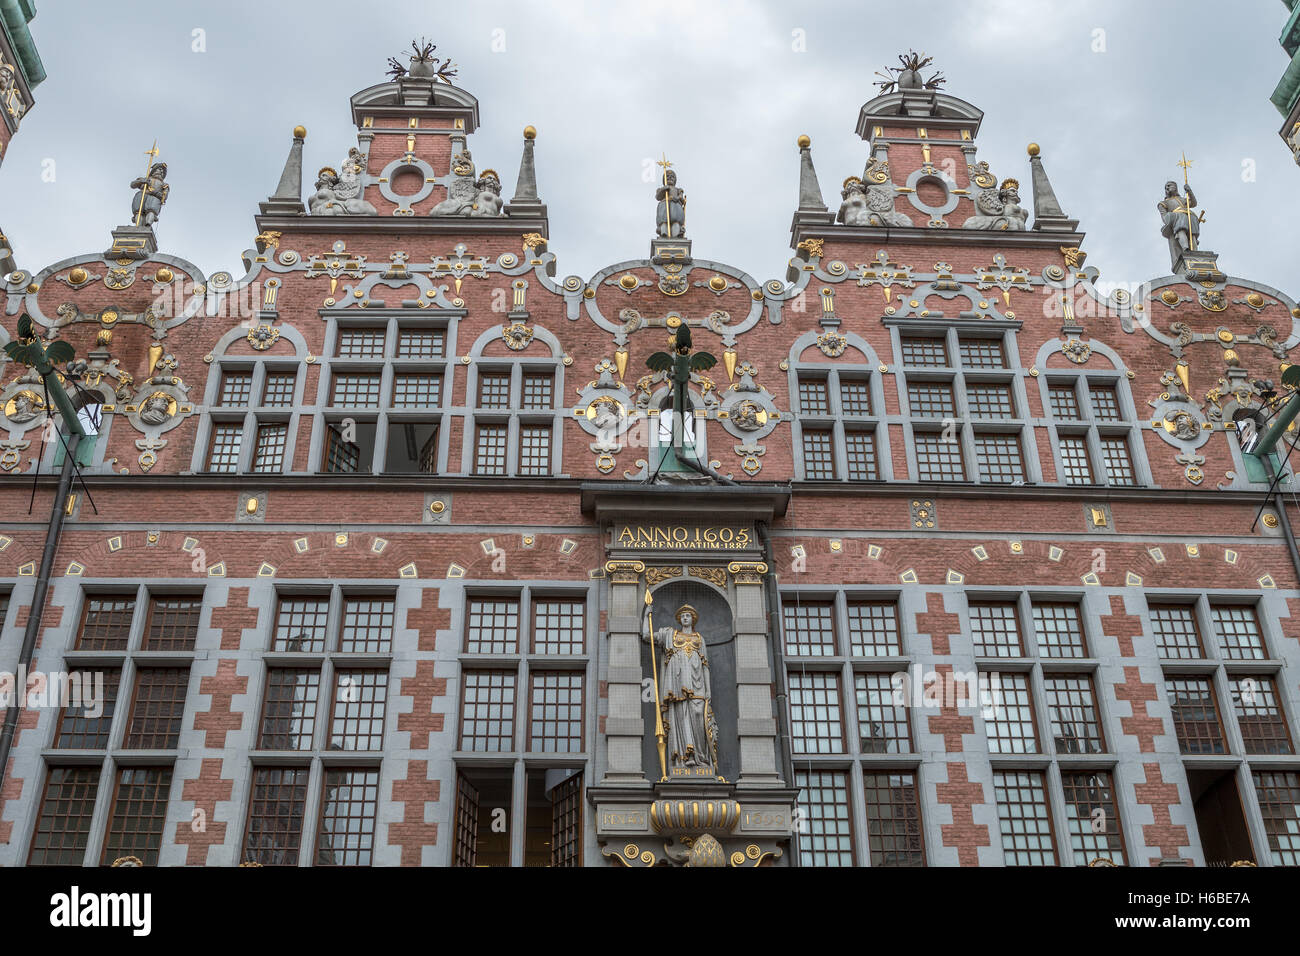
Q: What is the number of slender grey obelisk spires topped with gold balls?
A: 4